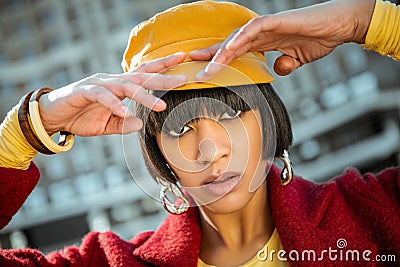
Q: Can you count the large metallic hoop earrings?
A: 2